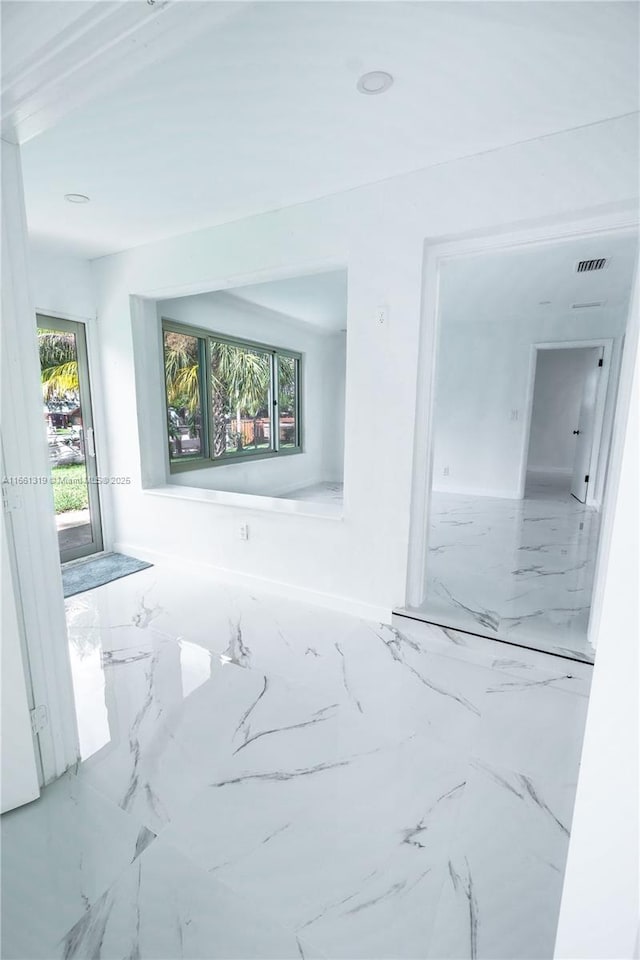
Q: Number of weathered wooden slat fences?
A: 1